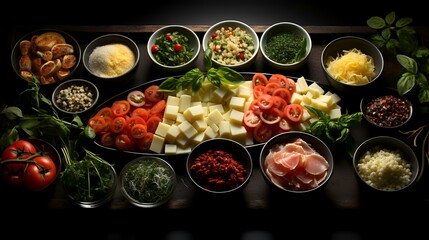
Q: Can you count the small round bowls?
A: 14